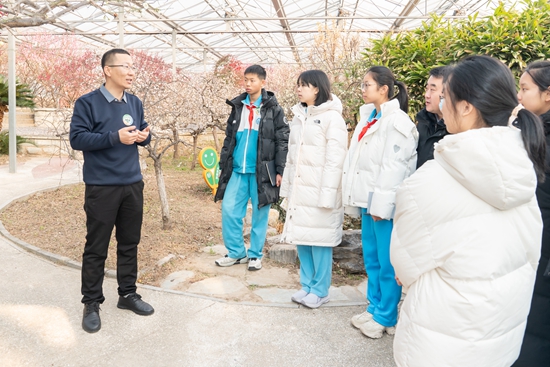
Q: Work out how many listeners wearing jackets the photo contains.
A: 6